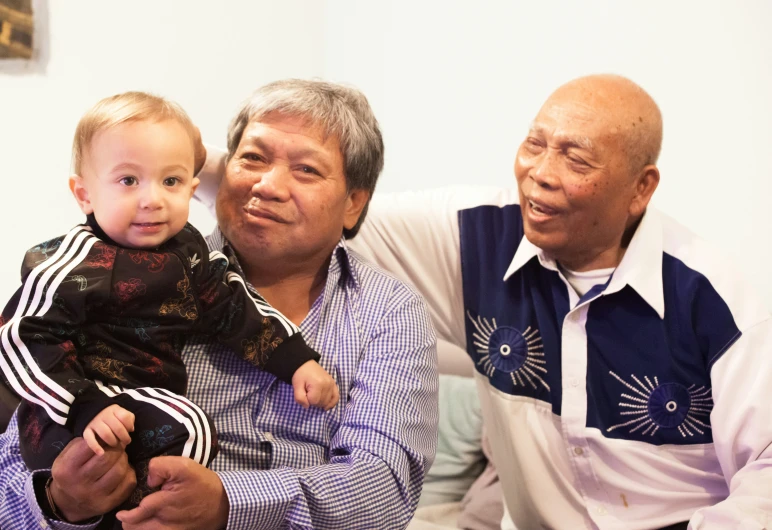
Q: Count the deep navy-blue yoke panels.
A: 2